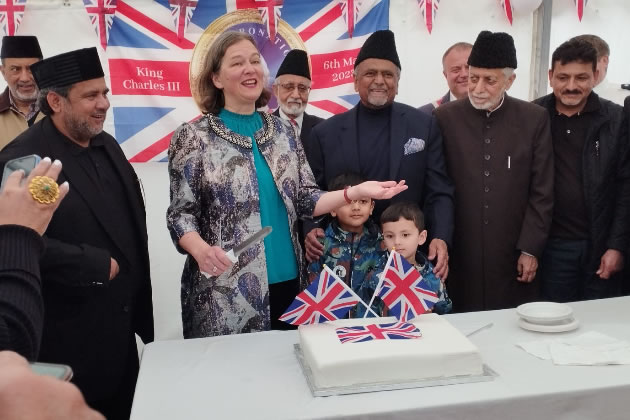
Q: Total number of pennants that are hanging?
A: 8